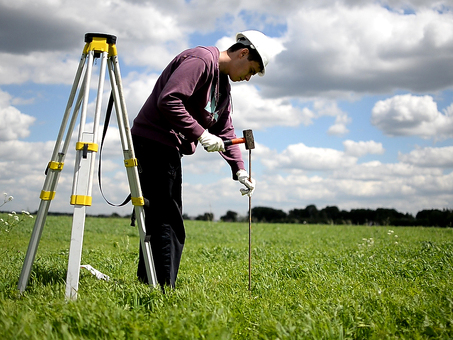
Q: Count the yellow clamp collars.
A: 6